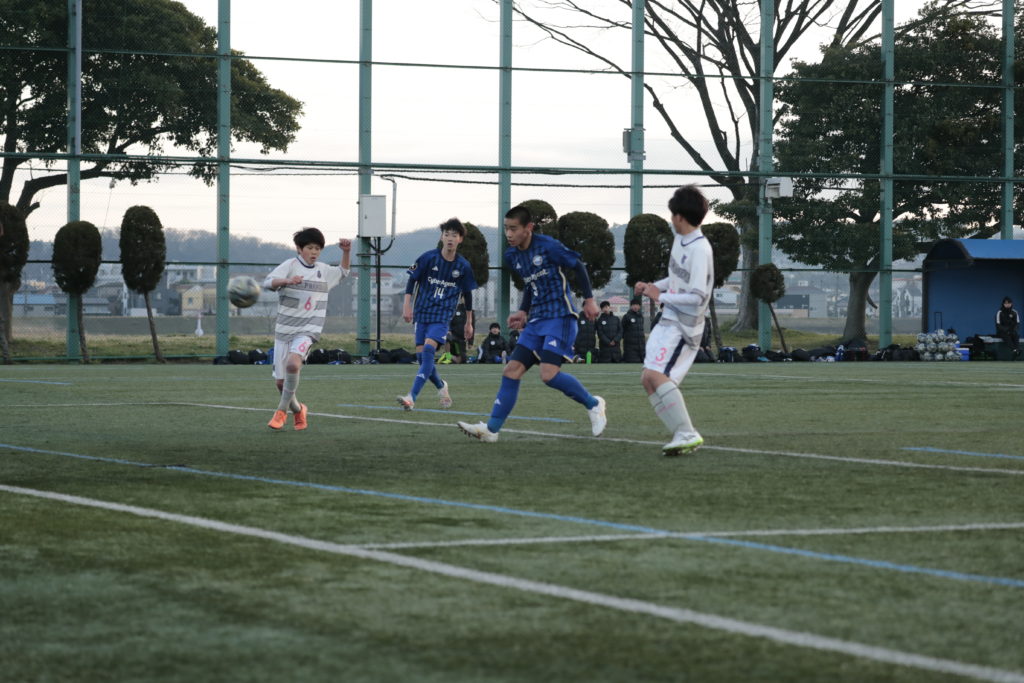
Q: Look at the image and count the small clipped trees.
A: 9